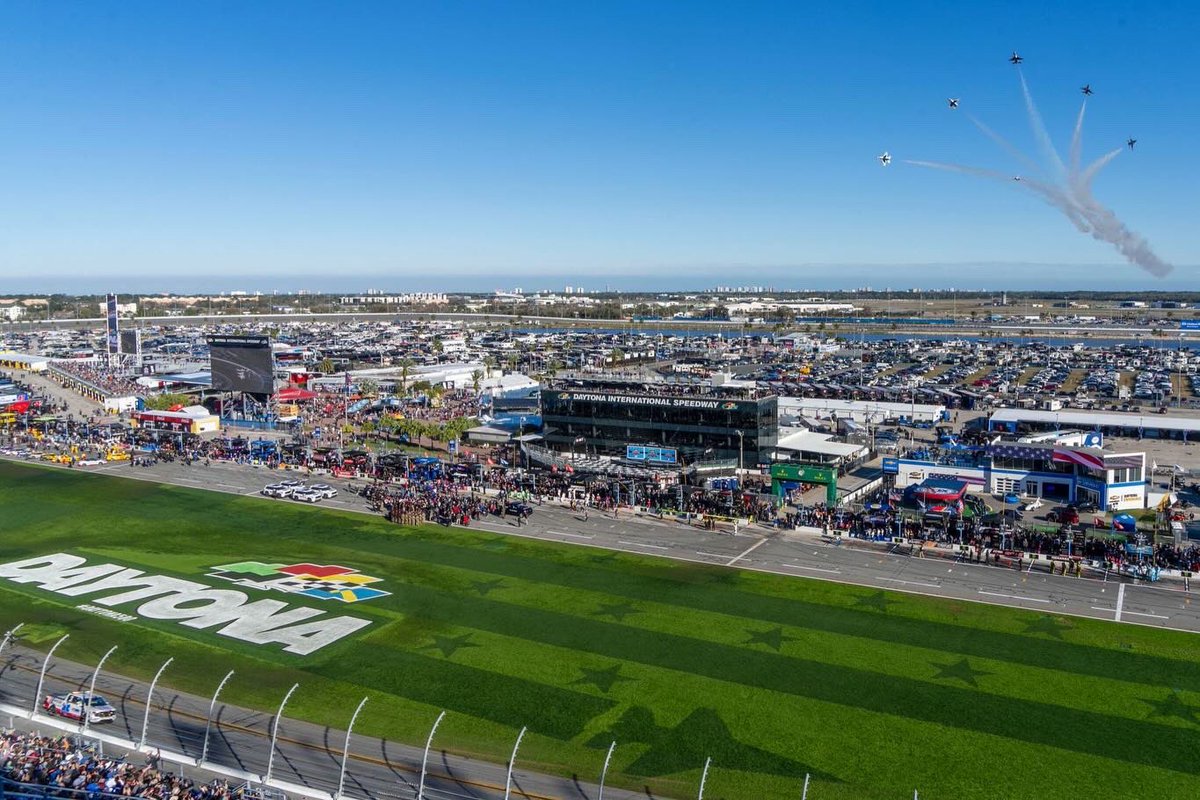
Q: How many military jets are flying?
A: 6